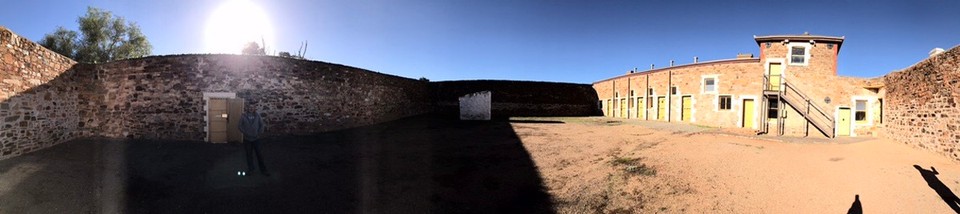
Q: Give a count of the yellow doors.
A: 8